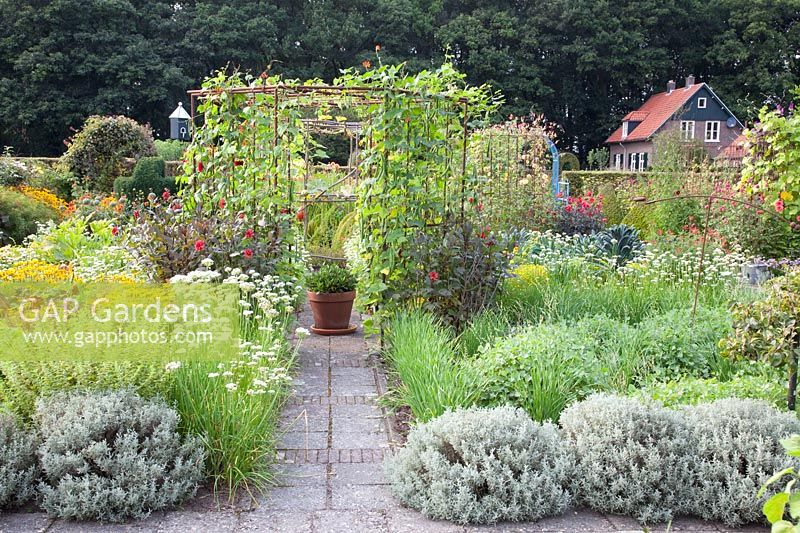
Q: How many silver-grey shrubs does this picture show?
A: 5